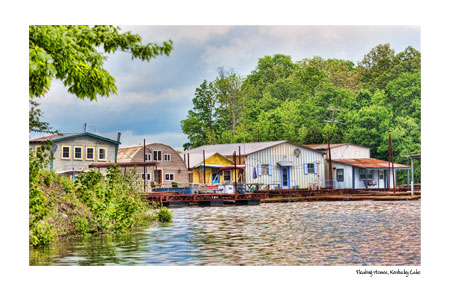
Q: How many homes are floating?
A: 5